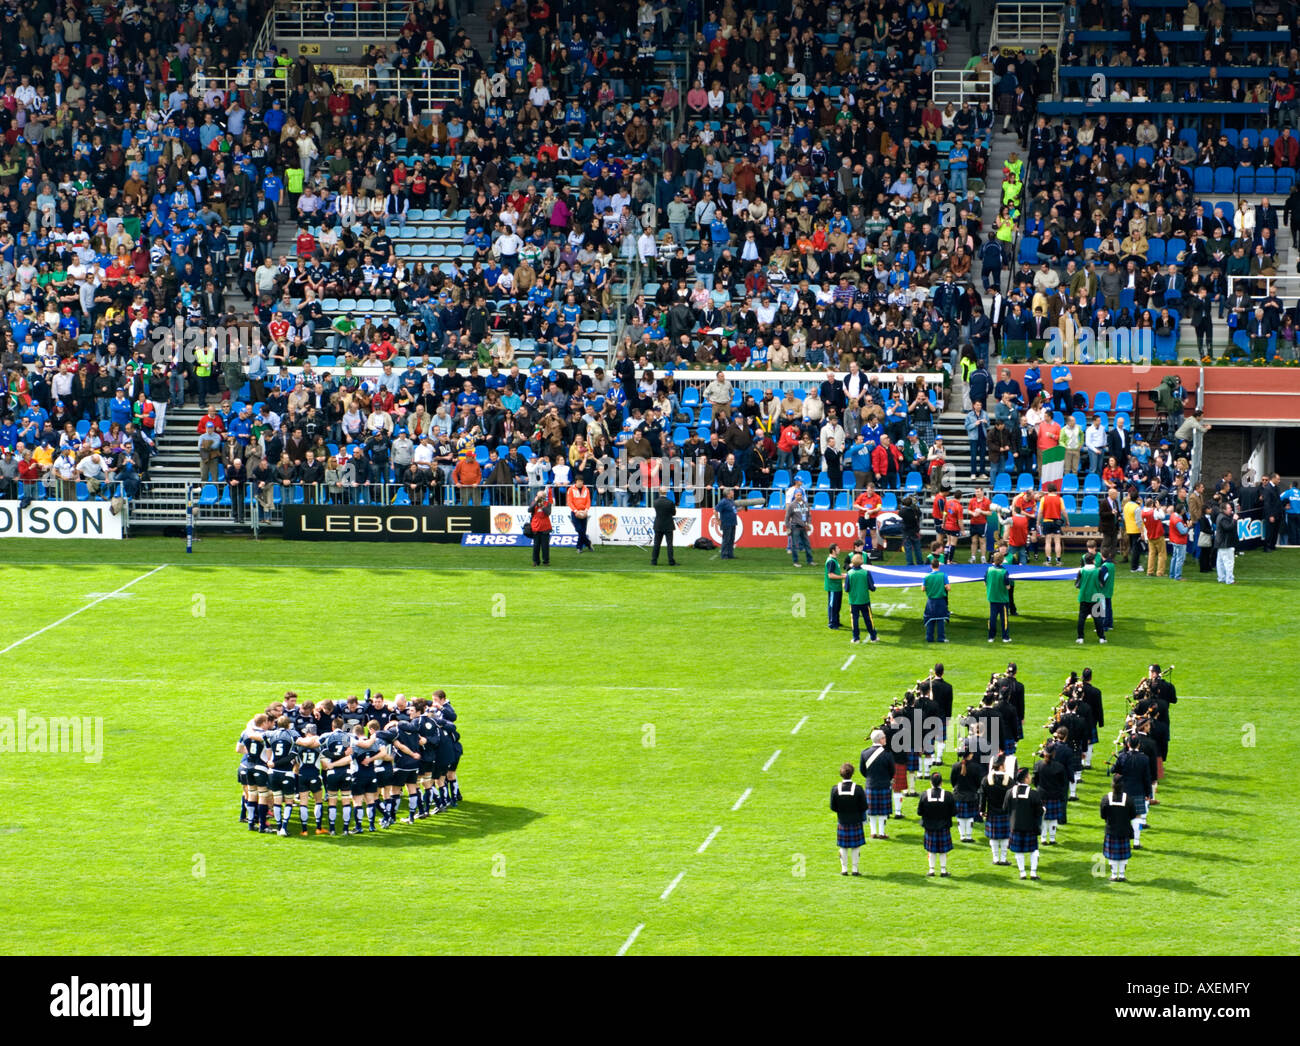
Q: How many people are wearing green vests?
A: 10